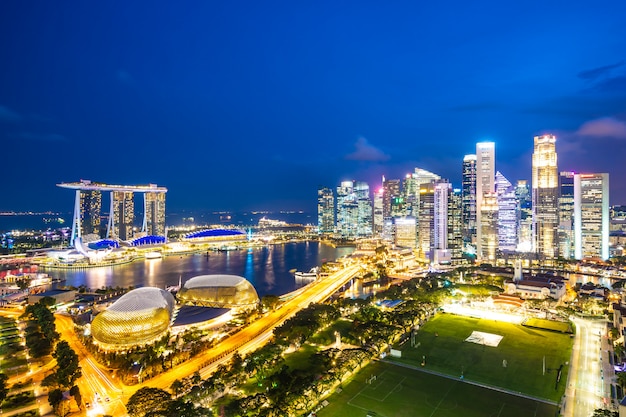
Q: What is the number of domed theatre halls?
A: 2